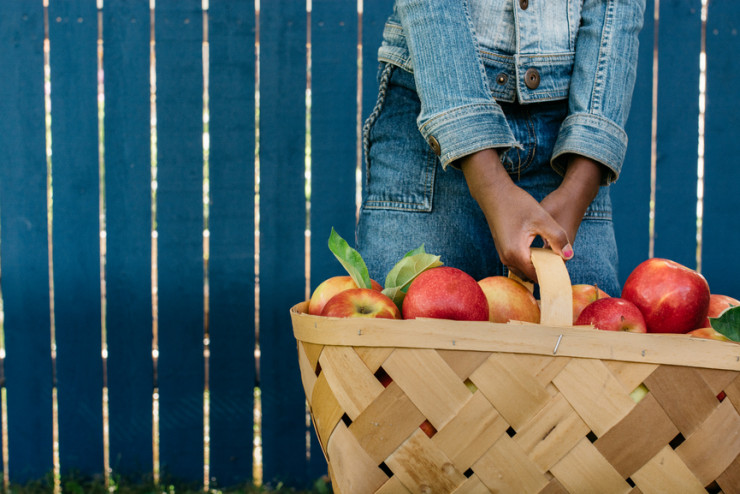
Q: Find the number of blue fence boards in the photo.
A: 11